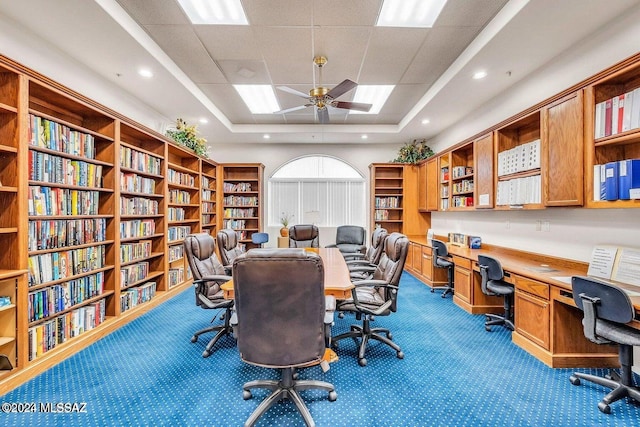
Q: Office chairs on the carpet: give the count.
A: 11